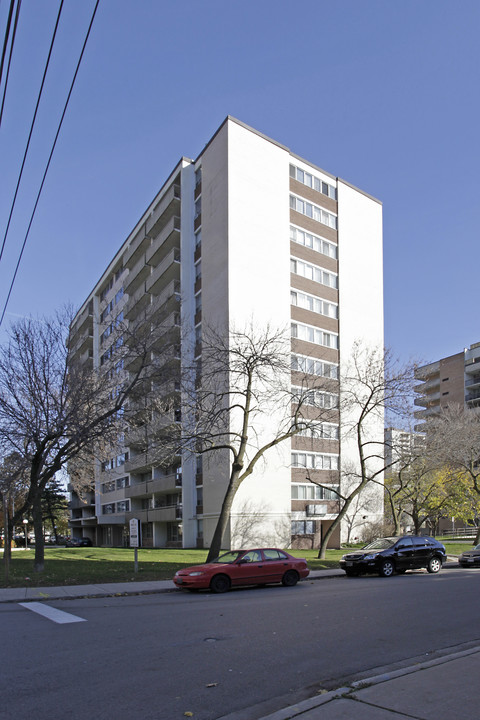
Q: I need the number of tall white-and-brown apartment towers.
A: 1